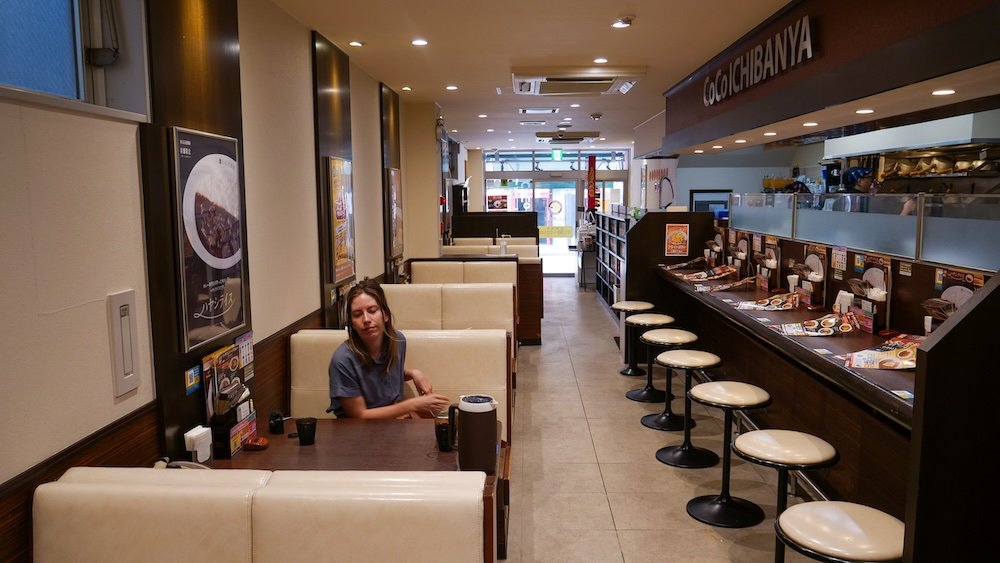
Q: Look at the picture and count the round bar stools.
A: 7